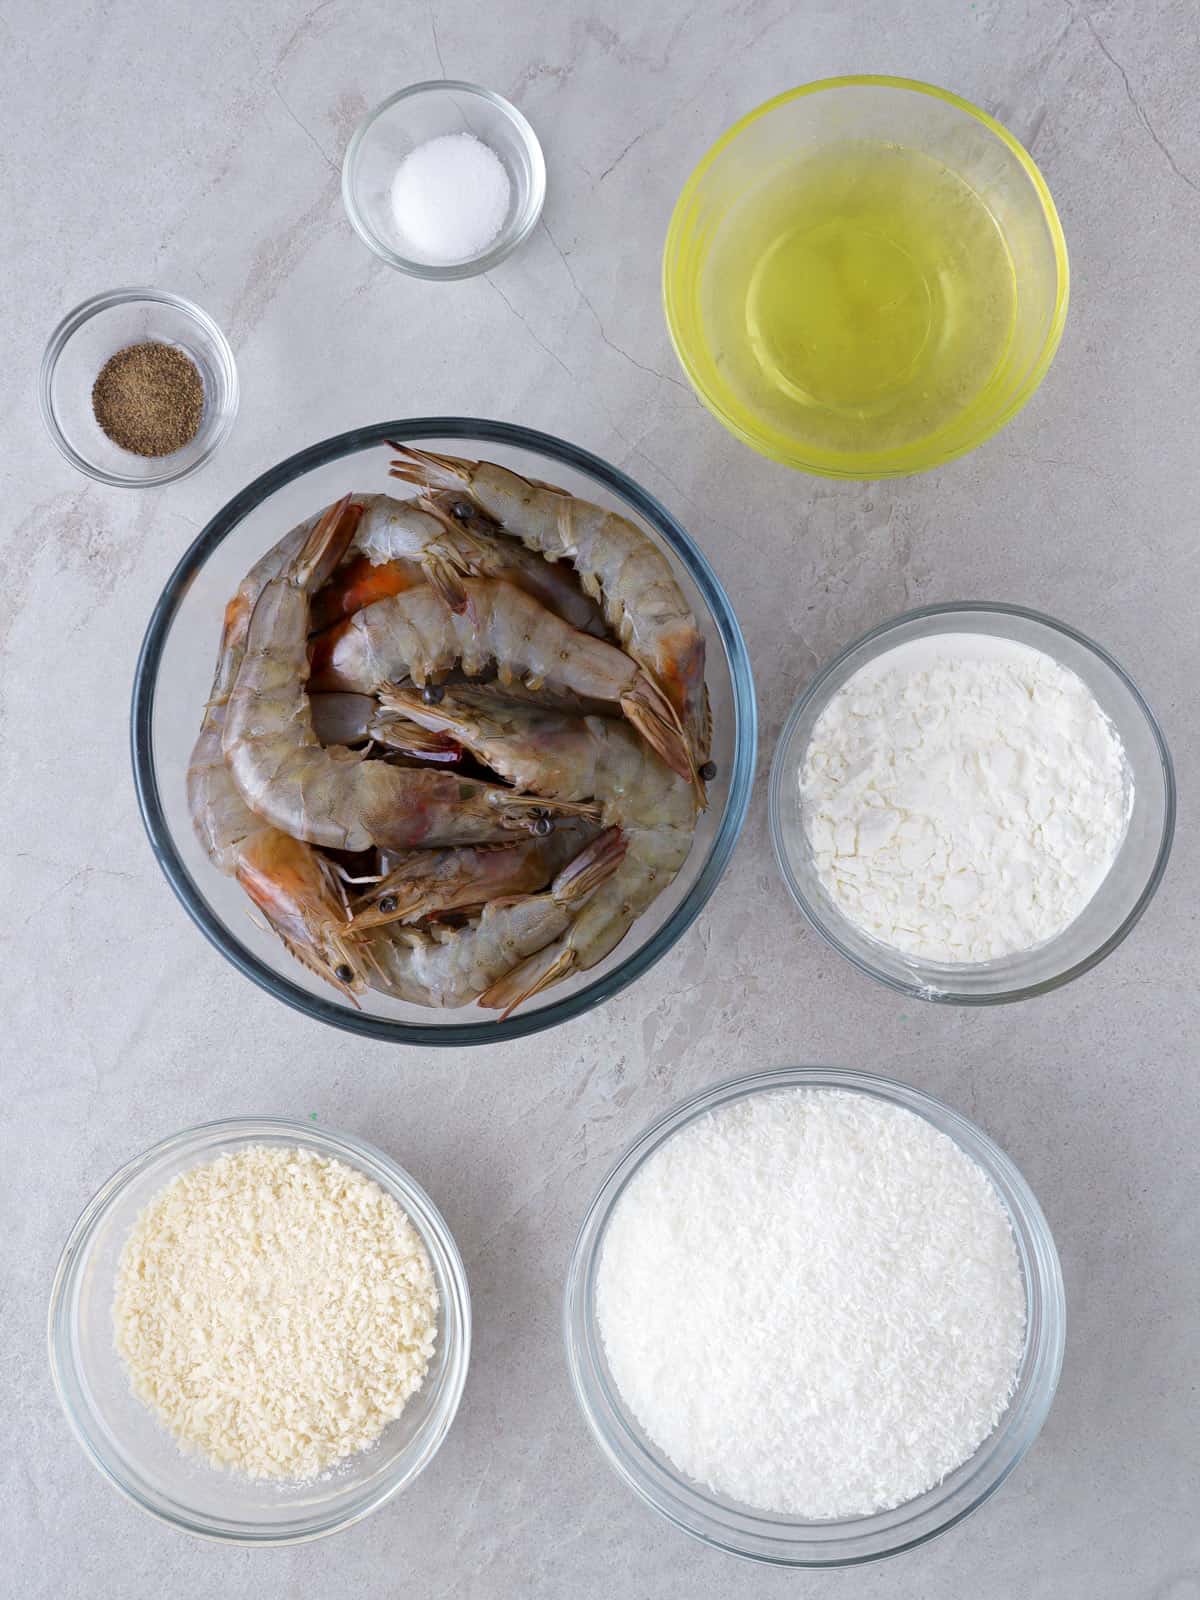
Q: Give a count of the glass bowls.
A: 7